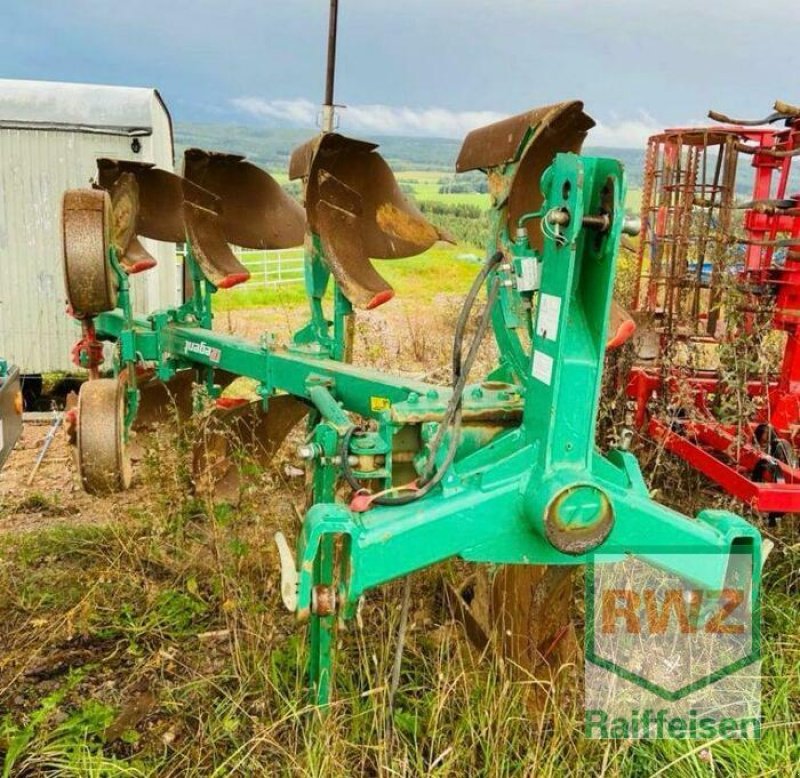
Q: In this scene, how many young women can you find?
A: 0